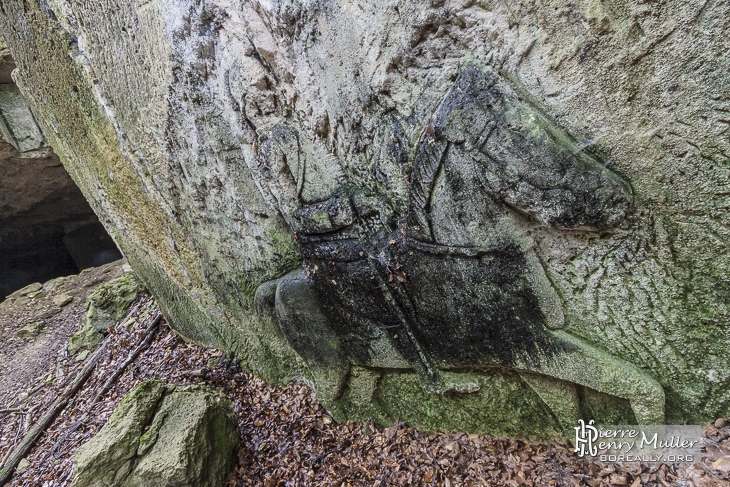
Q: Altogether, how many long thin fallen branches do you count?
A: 2